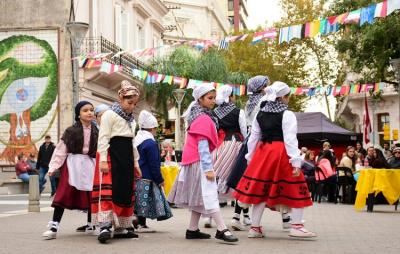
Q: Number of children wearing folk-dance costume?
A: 8